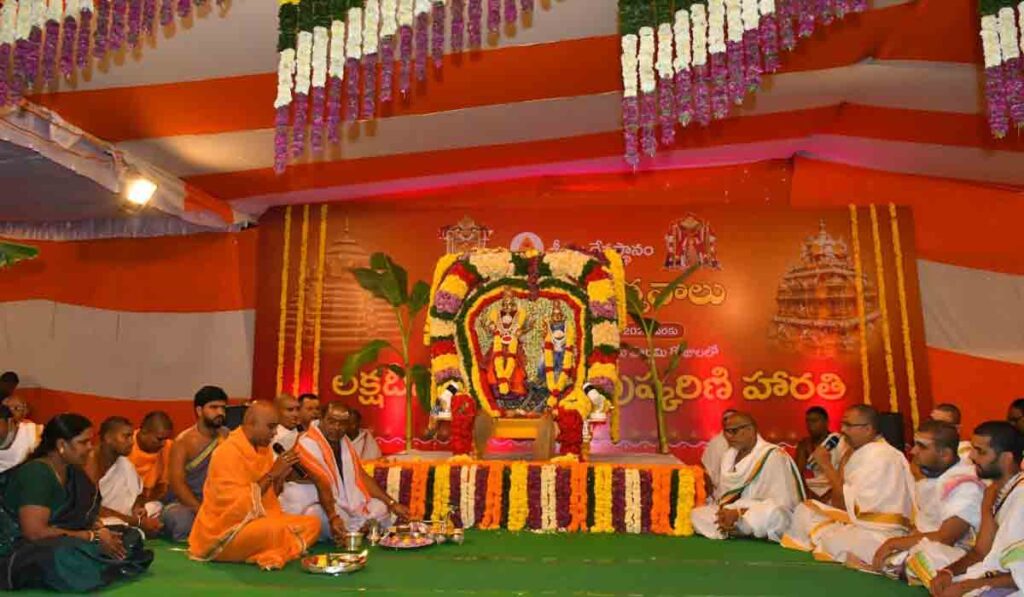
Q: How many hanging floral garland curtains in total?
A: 4